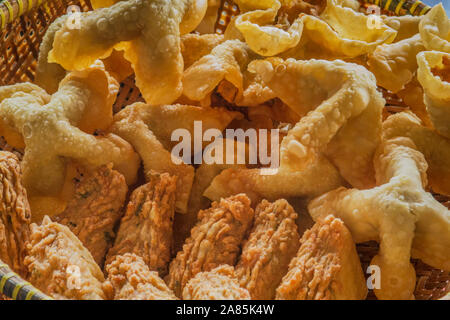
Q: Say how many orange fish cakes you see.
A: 9